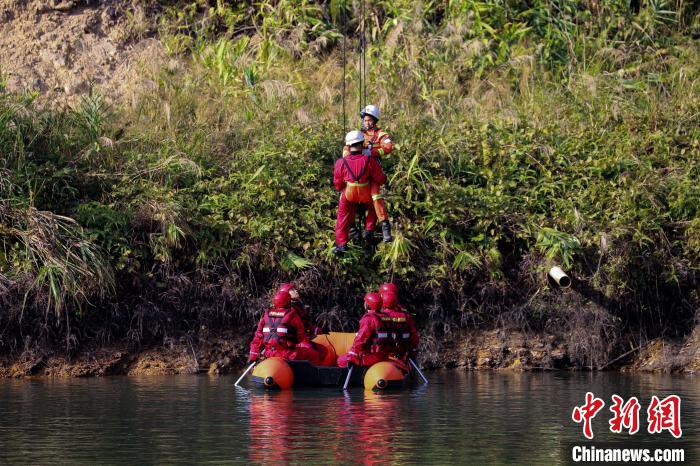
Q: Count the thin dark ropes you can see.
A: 3